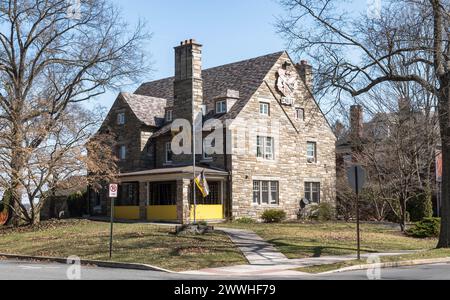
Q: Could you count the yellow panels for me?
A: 3